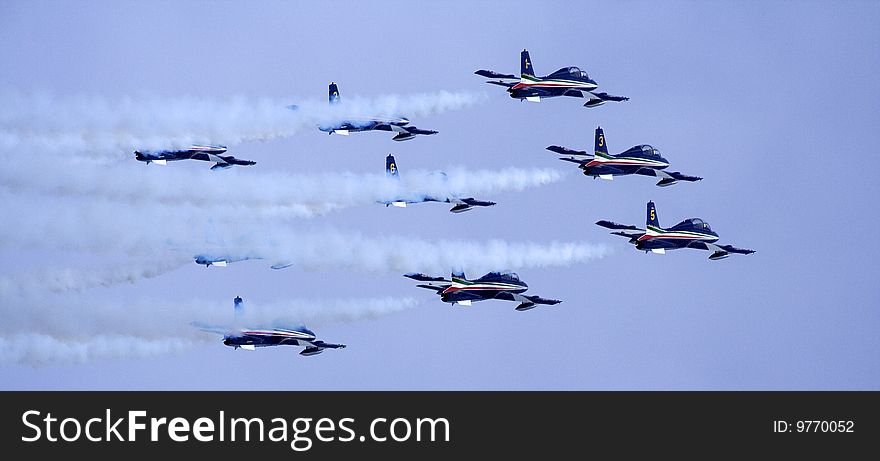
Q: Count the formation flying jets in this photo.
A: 9